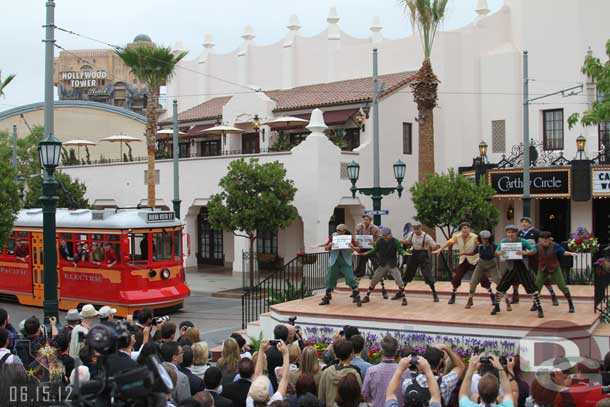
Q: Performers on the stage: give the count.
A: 9